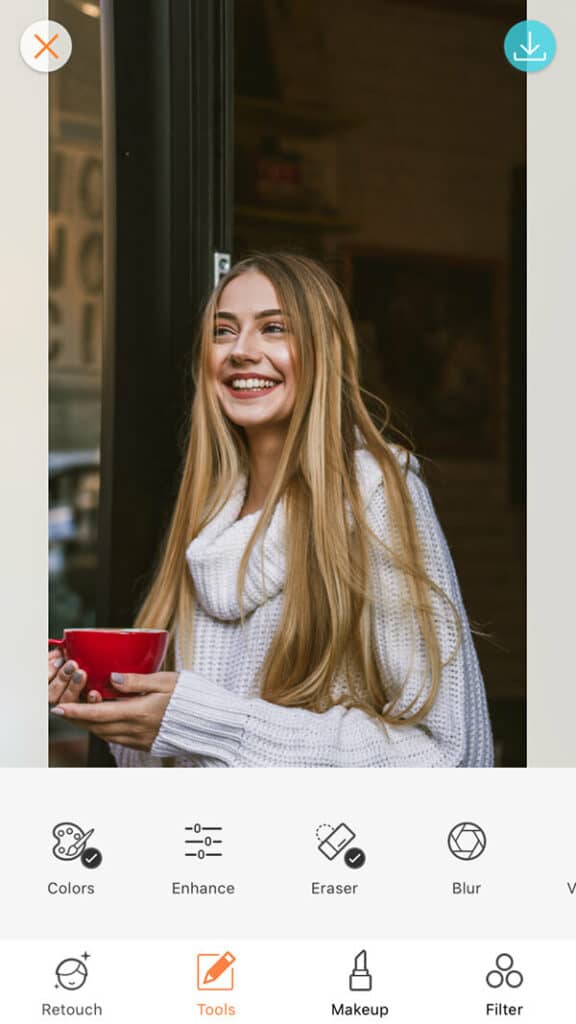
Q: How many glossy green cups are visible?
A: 0